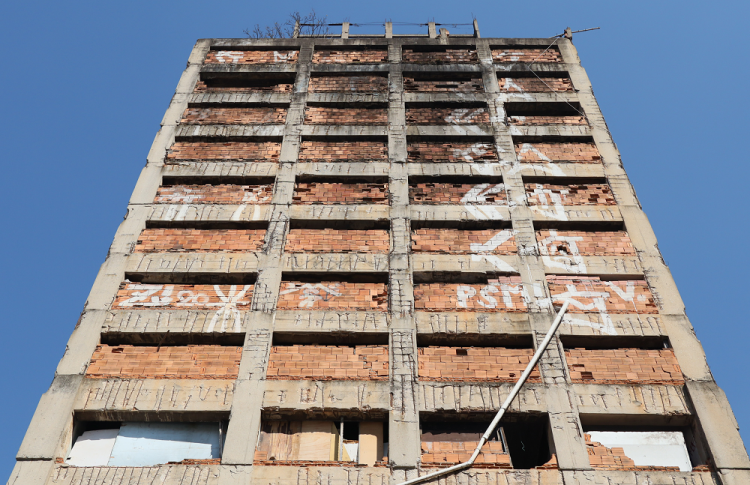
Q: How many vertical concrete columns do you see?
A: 5